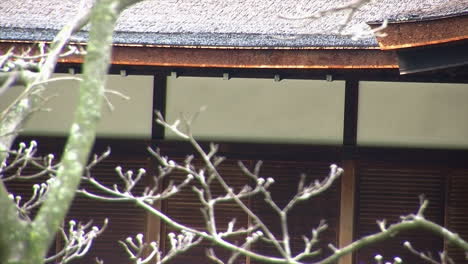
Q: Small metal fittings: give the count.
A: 6